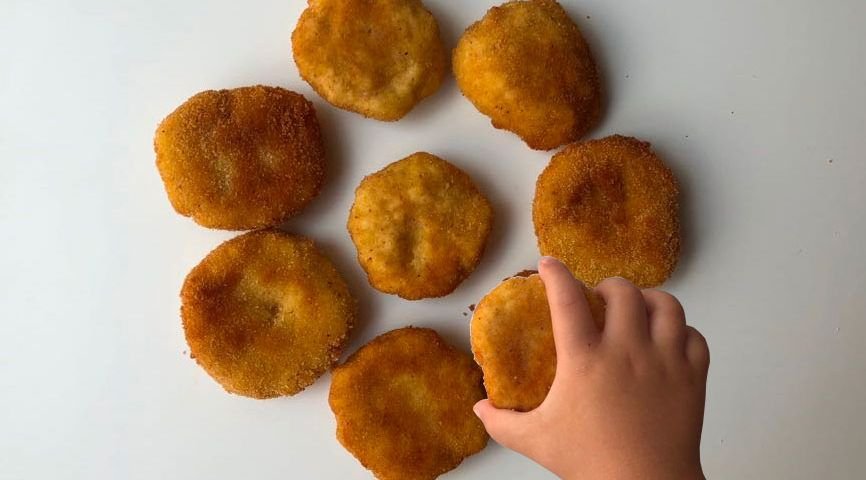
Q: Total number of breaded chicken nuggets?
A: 8